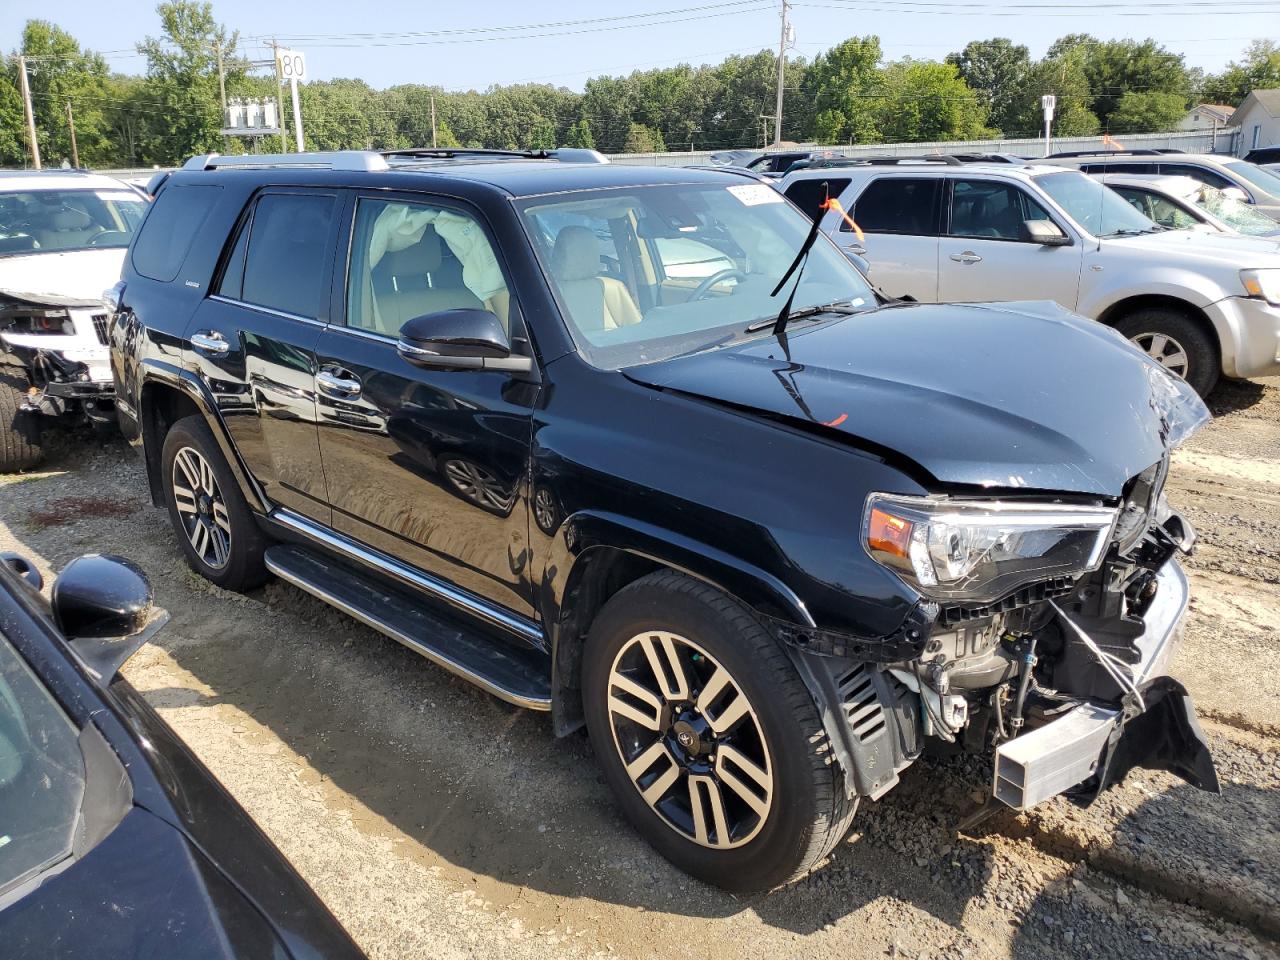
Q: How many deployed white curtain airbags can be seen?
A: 1